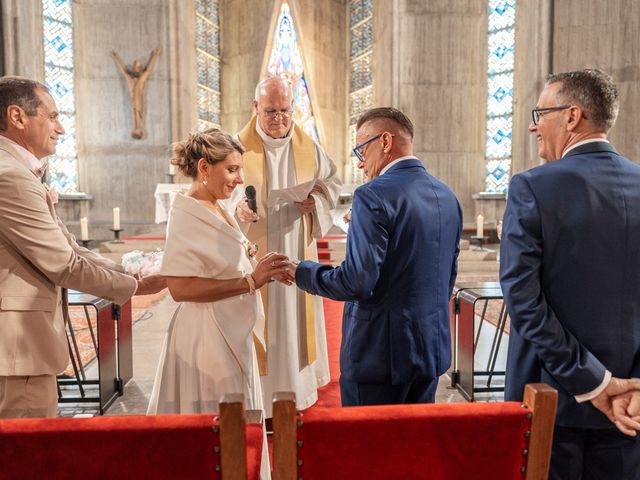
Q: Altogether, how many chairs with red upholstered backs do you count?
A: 2